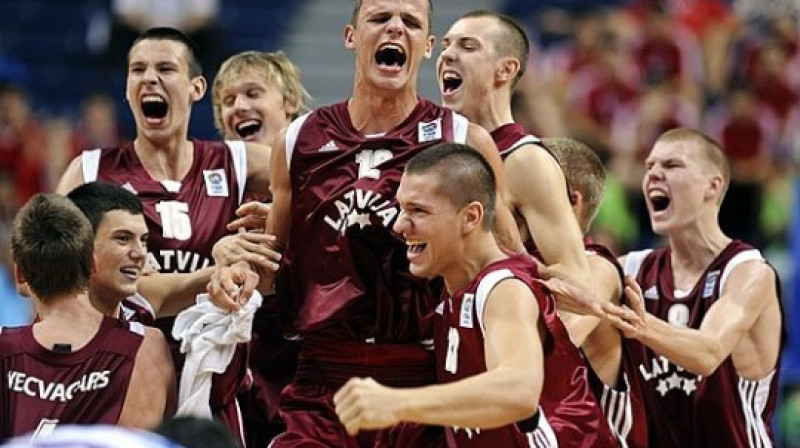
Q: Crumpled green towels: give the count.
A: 0